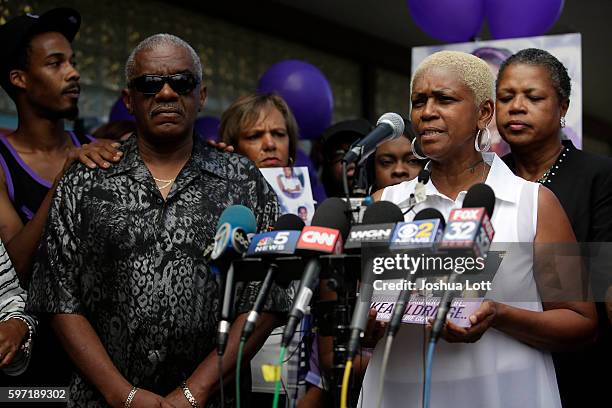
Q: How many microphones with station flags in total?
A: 6